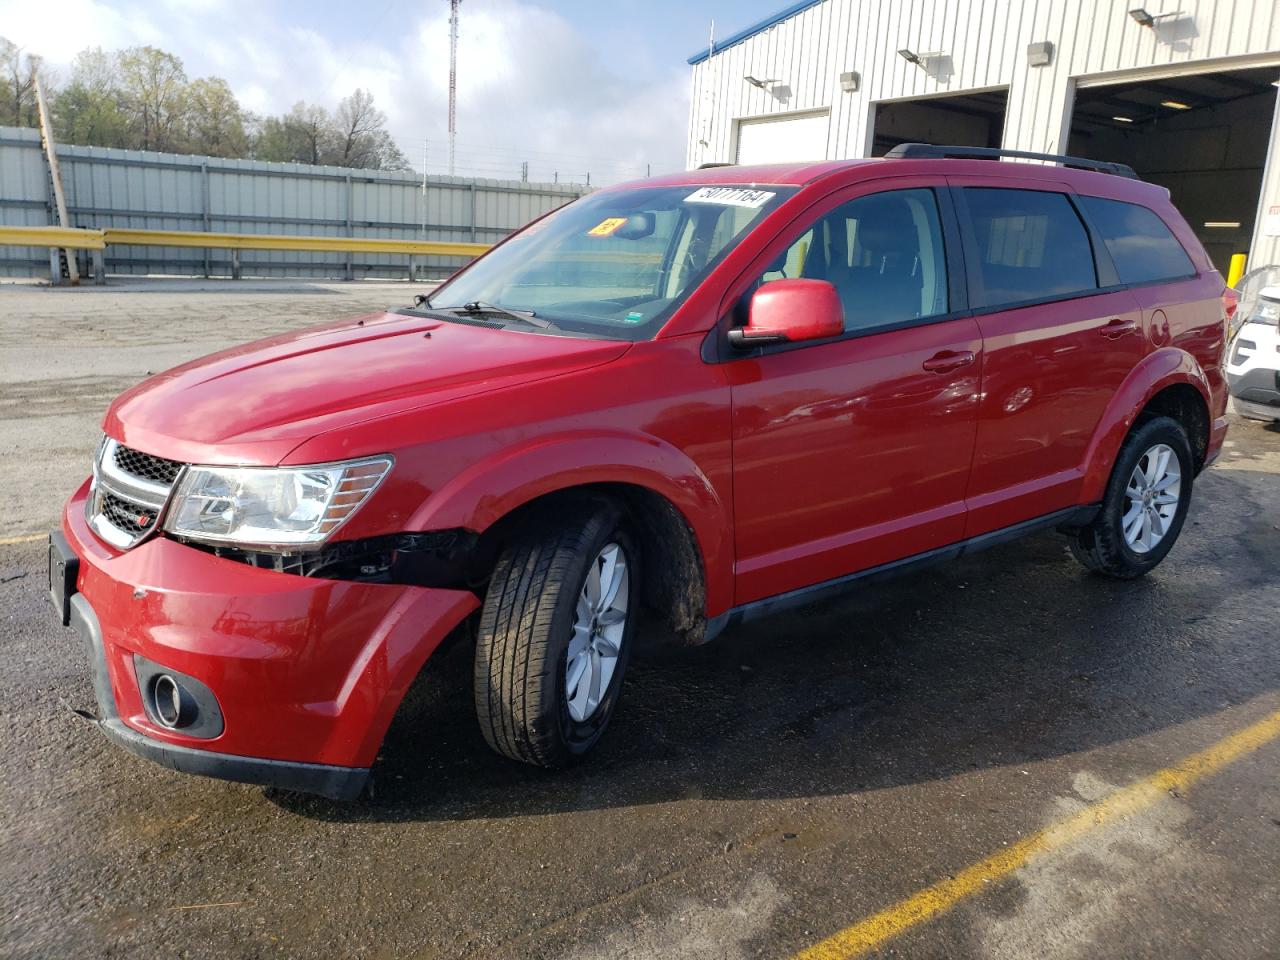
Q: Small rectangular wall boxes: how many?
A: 2